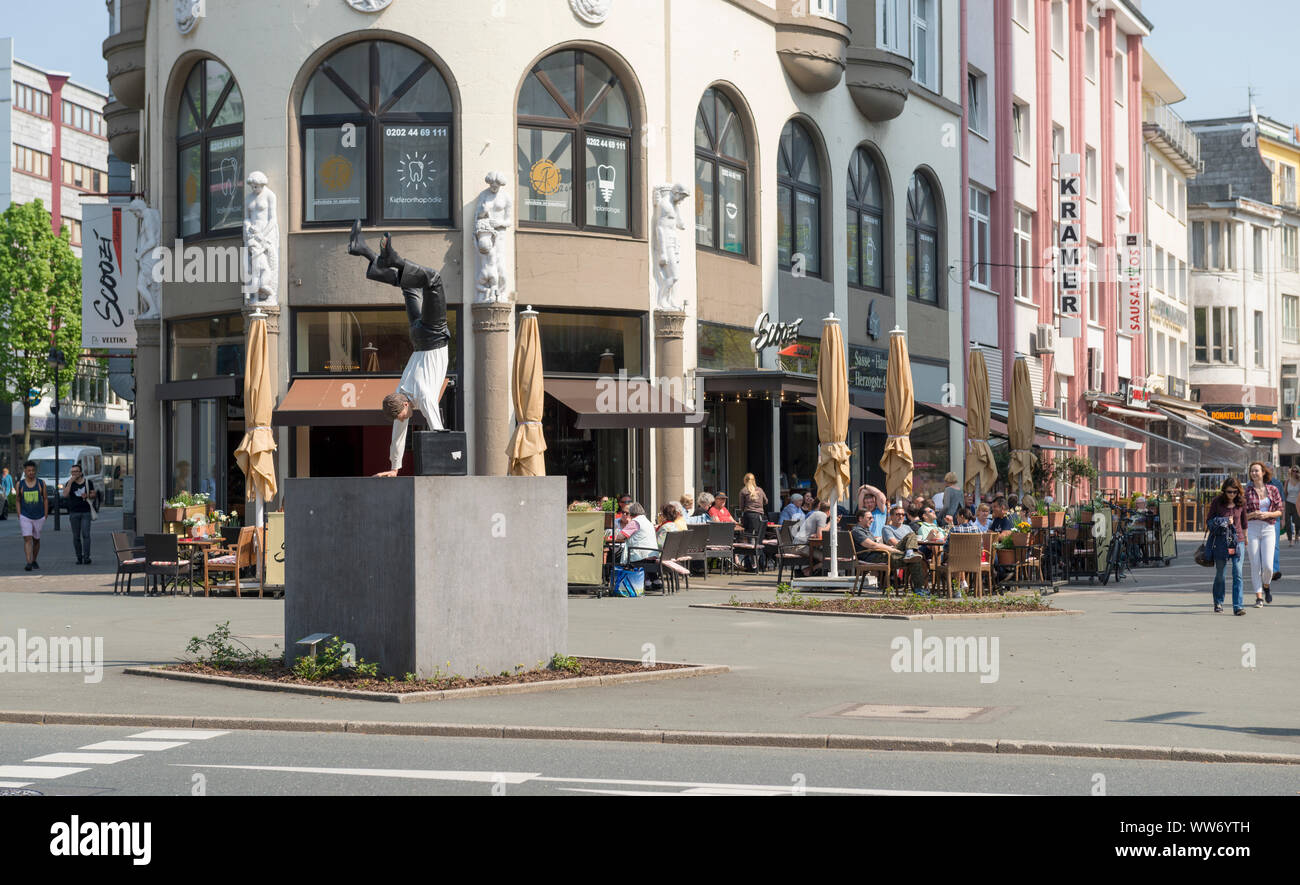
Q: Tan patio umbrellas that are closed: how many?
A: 6